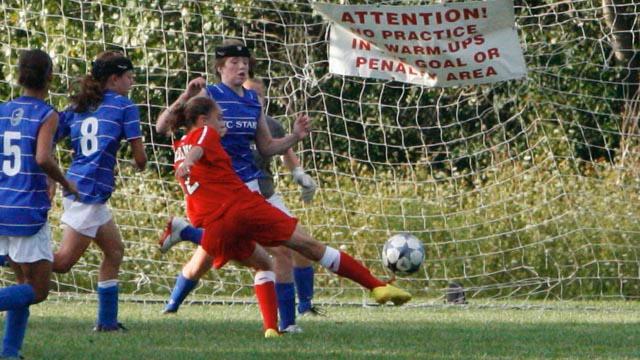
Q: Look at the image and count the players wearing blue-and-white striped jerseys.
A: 3